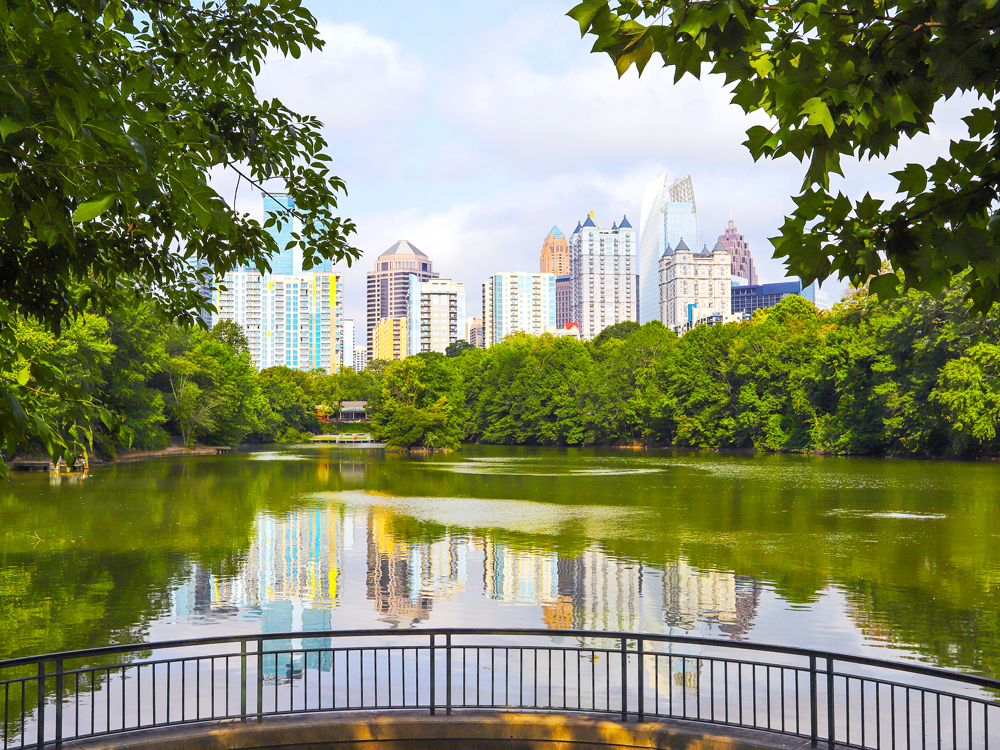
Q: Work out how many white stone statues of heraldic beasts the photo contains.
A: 0